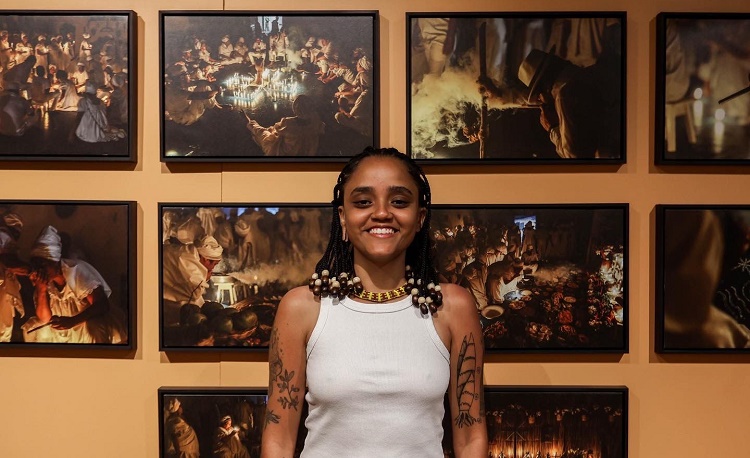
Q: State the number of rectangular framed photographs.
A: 10